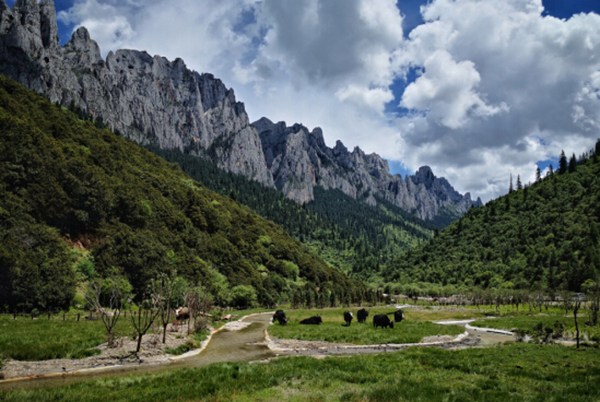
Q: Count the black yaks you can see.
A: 6